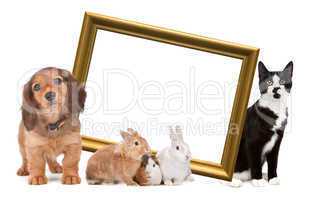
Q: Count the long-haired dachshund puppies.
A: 1